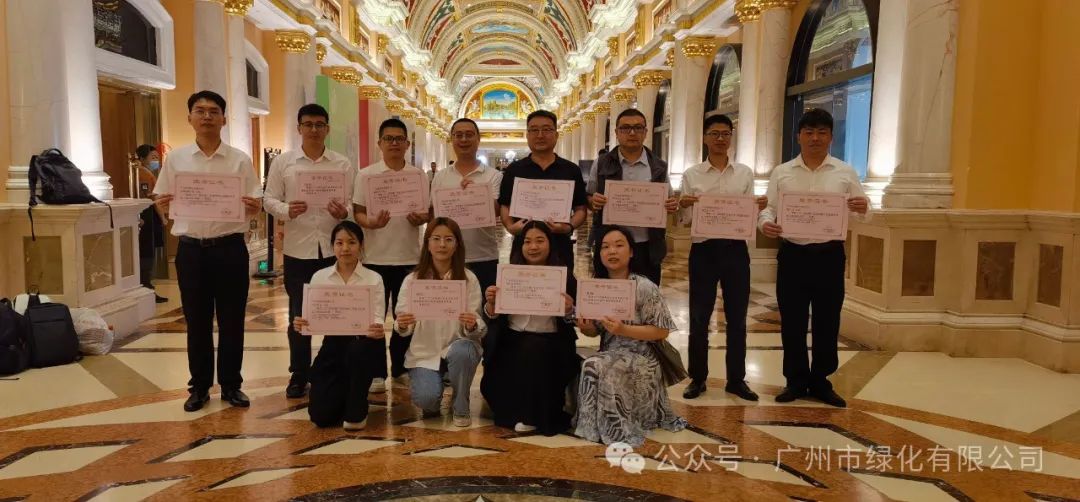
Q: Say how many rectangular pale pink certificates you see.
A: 12